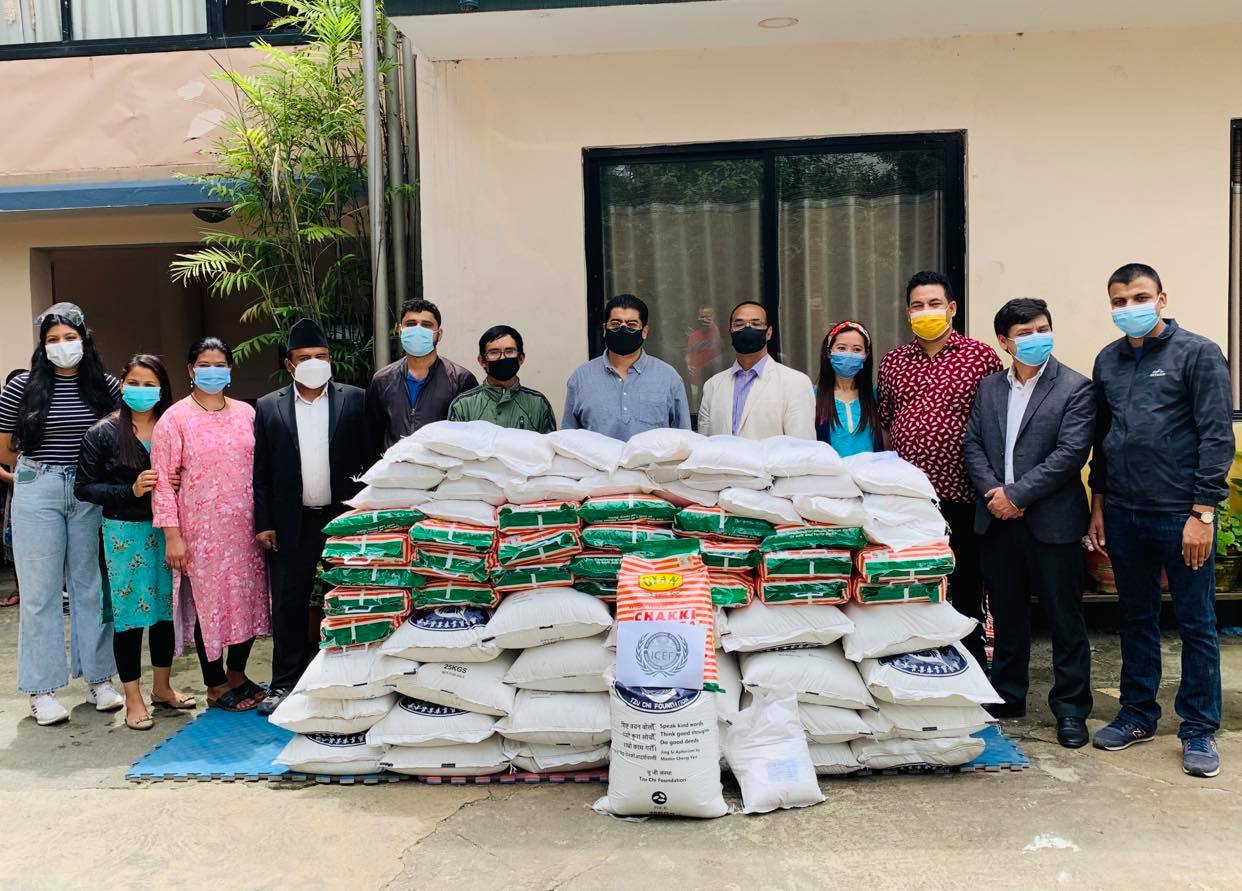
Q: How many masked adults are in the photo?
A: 12